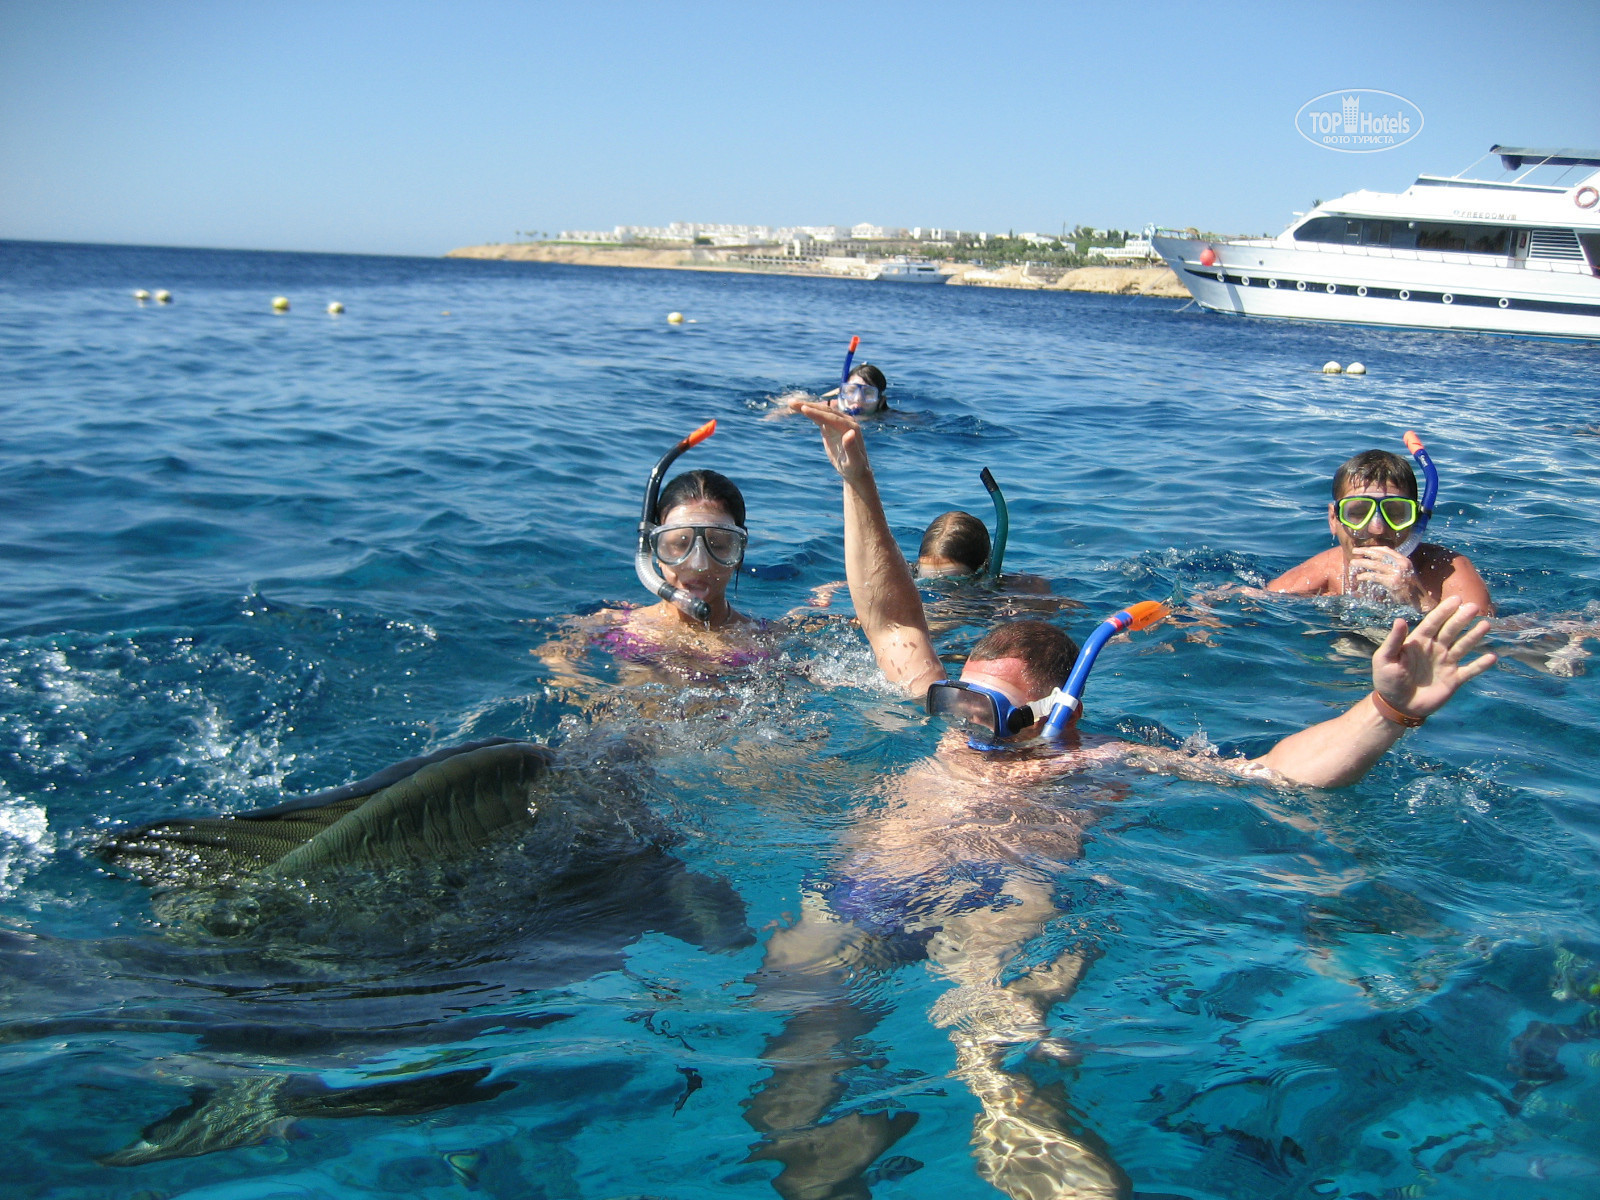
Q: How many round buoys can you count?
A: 7